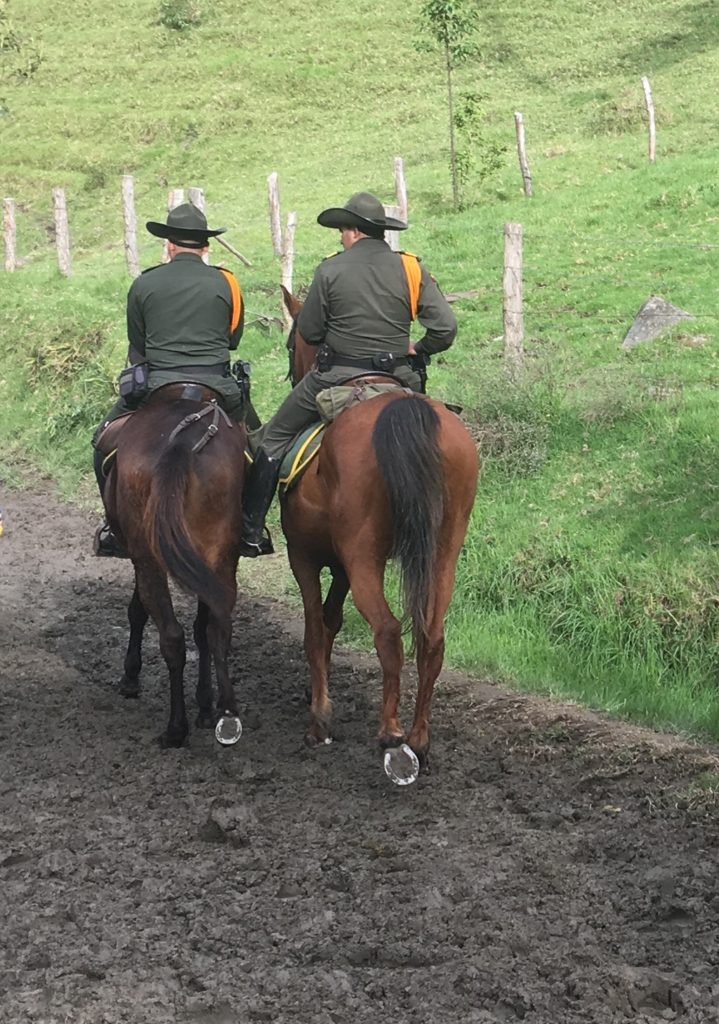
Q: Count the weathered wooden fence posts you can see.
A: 12